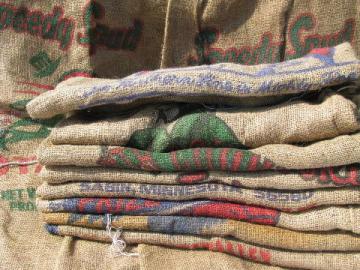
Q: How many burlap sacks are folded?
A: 8